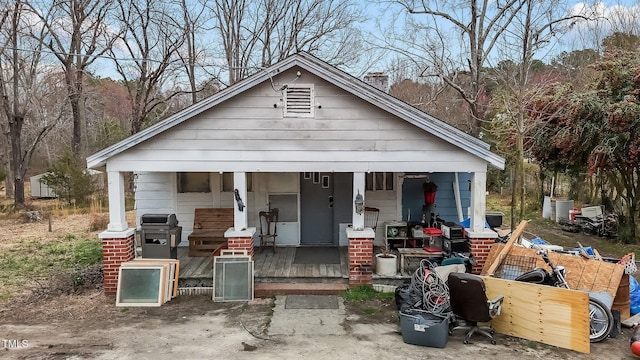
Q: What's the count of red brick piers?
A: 4